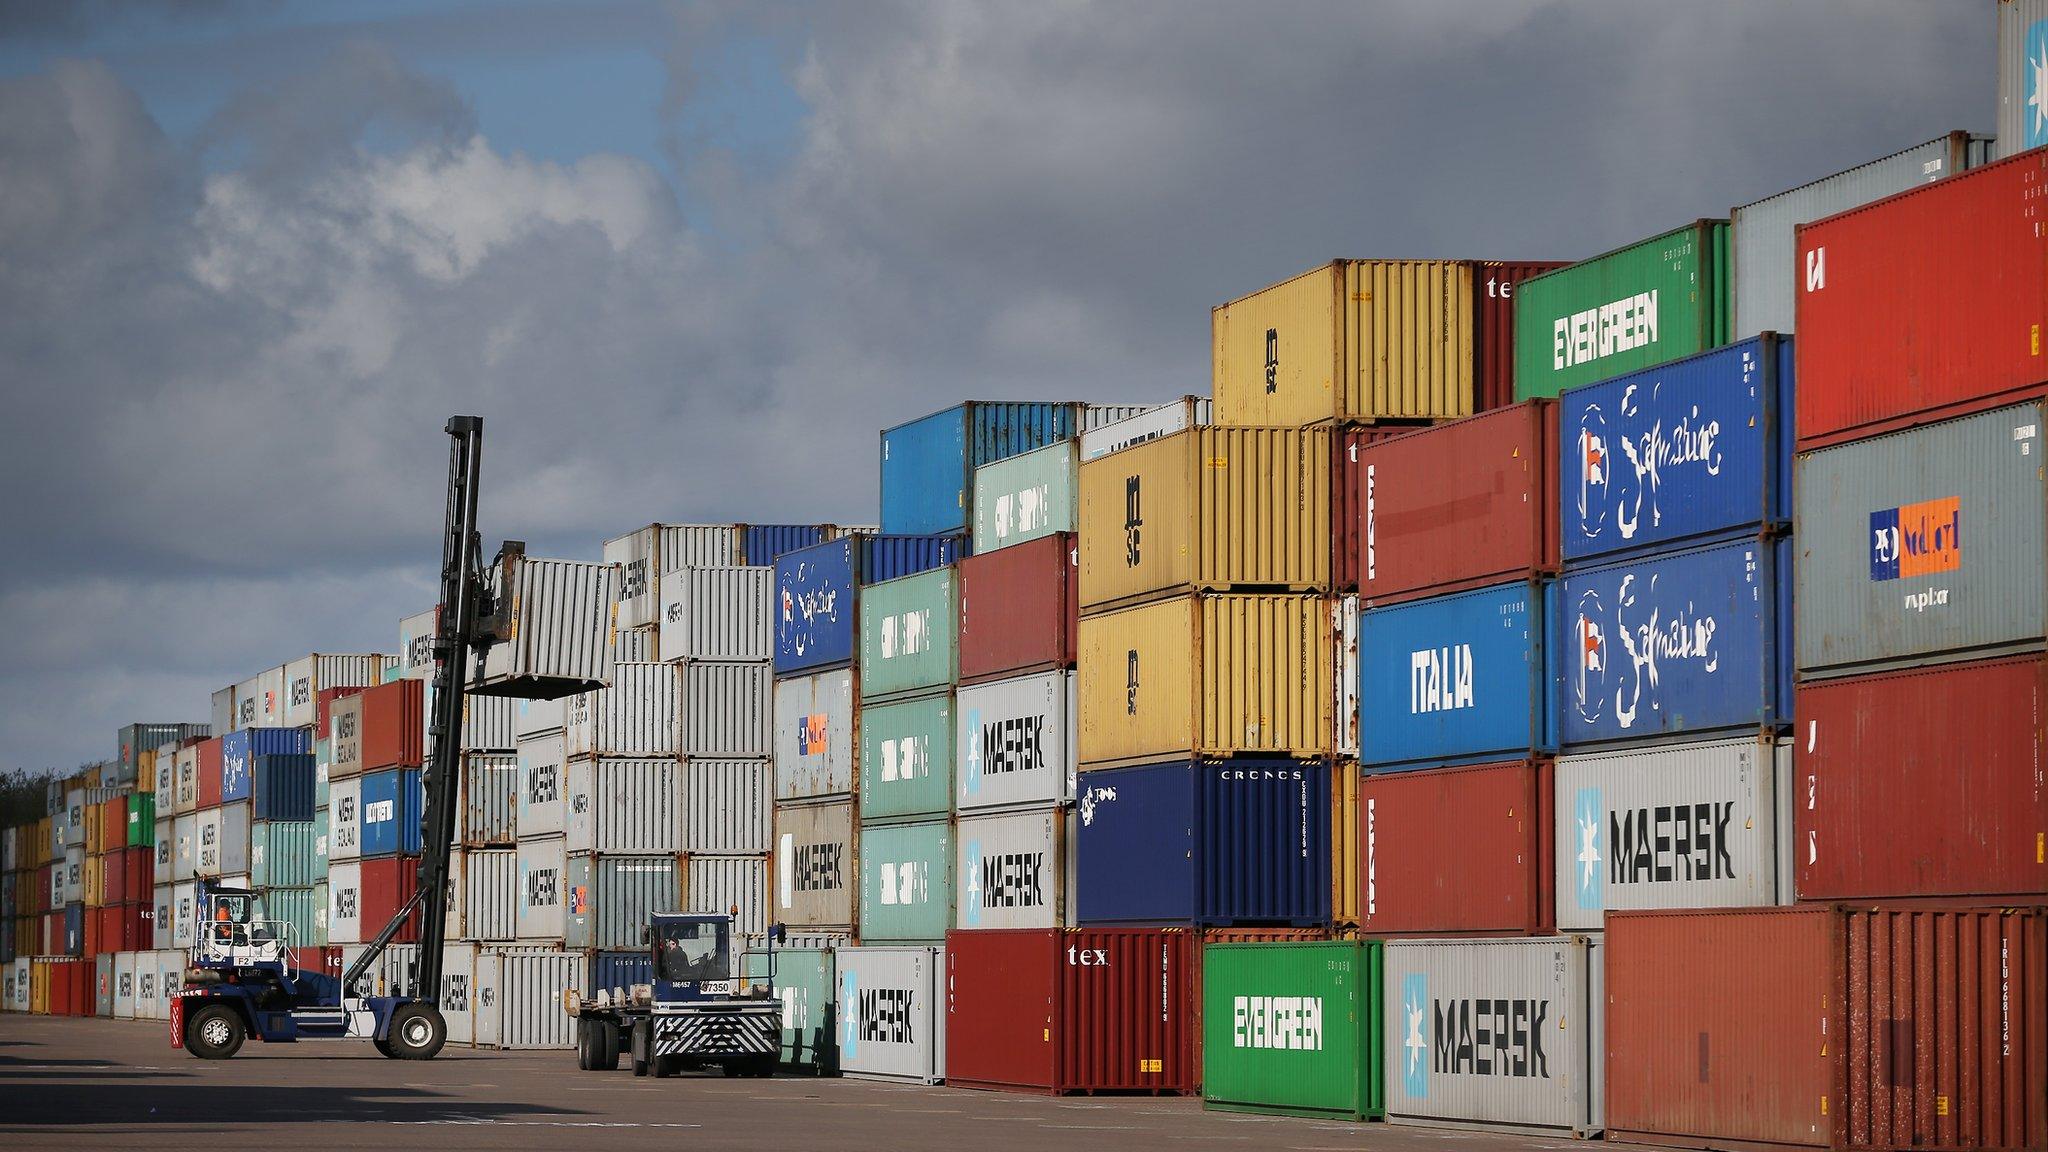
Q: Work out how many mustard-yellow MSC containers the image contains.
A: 3